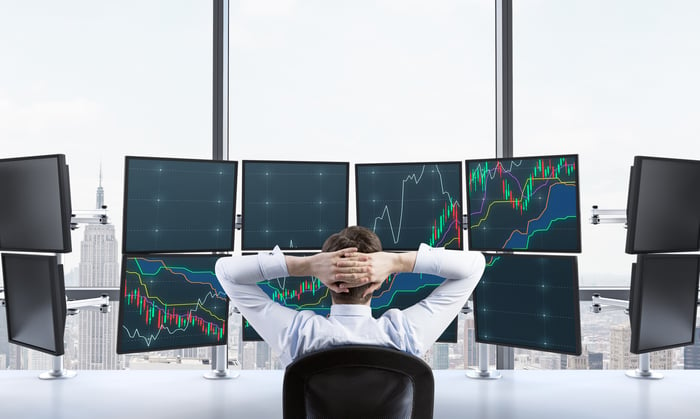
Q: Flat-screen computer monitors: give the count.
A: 12